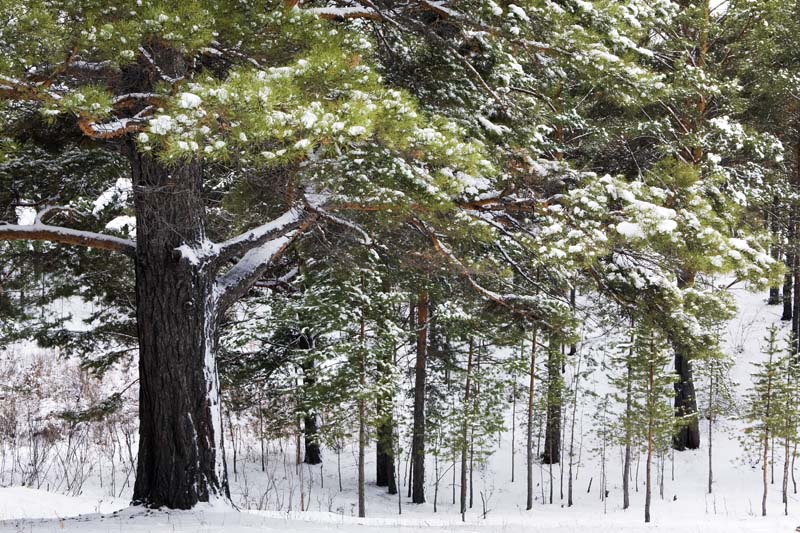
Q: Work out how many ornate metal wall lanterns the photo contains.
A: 0